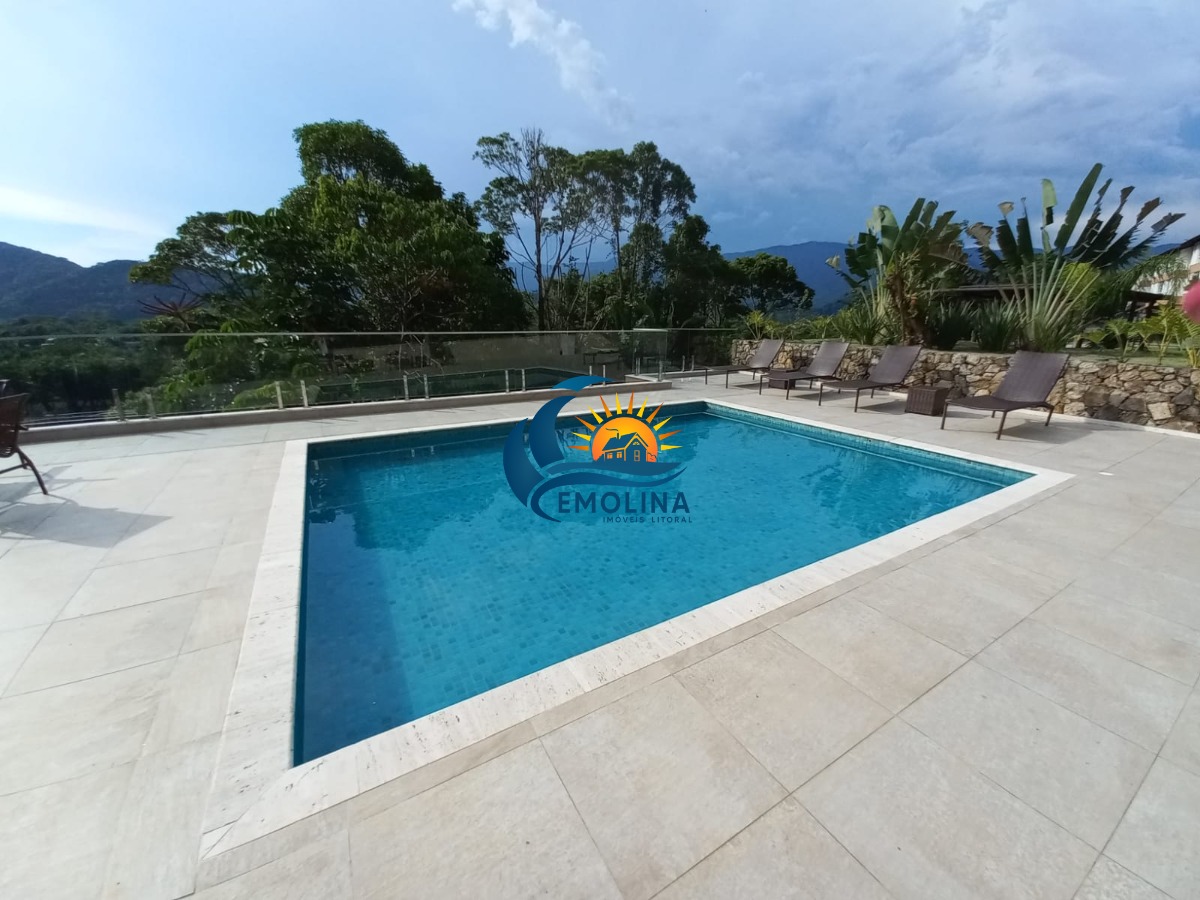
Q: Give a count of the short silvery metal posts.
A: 14